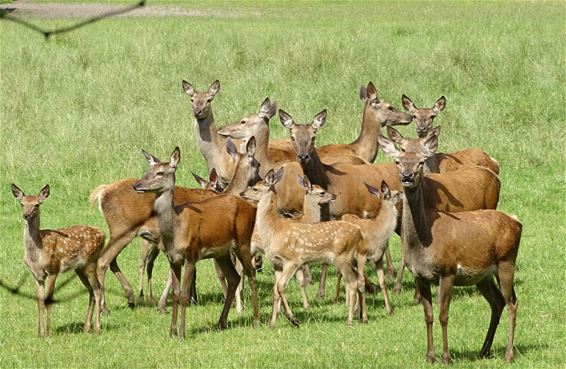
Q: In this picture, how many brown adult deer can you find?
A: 9